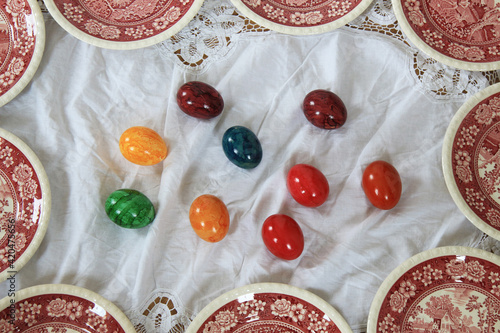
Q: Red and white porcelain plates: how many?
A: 9